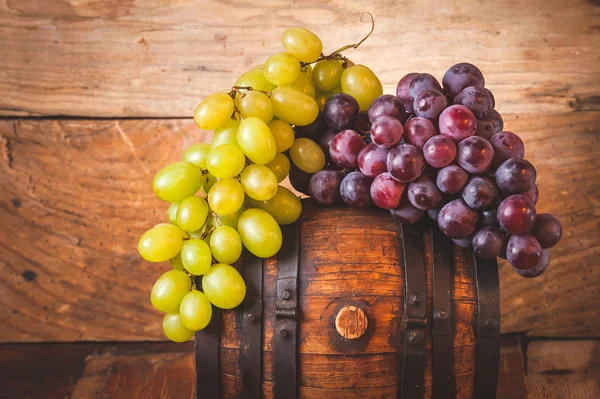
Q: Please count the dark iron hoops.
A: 6